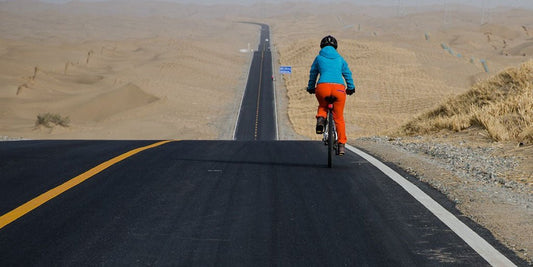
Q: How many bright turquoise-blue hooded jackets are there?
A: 1